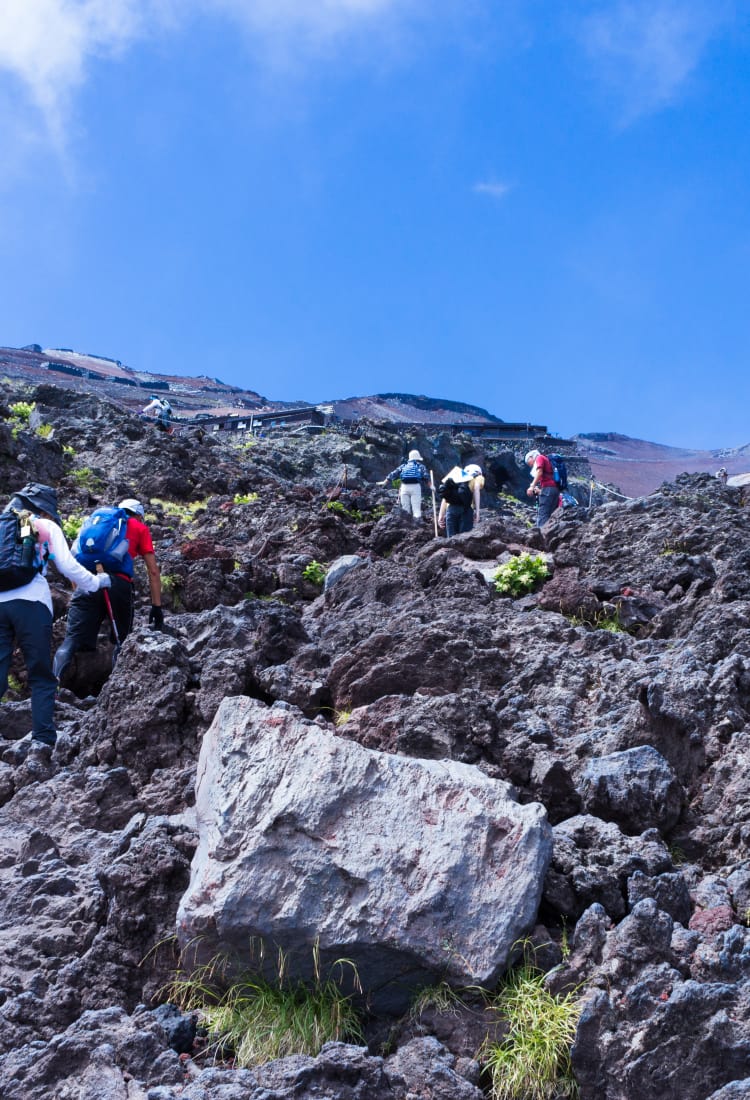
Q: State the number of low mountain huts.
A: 2